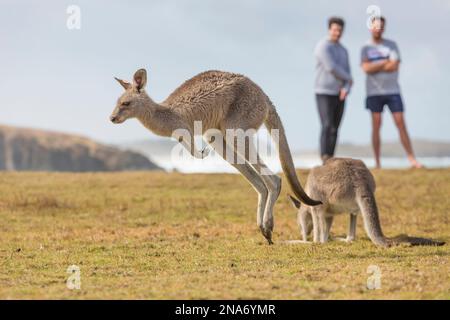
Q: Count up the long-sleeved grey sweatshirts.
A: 1